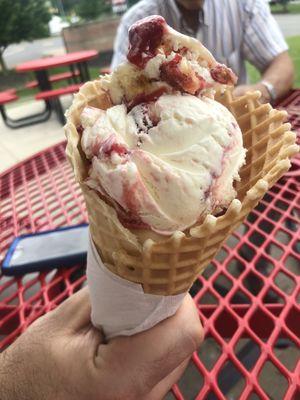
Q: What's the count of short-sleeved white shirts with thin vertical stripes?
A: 1